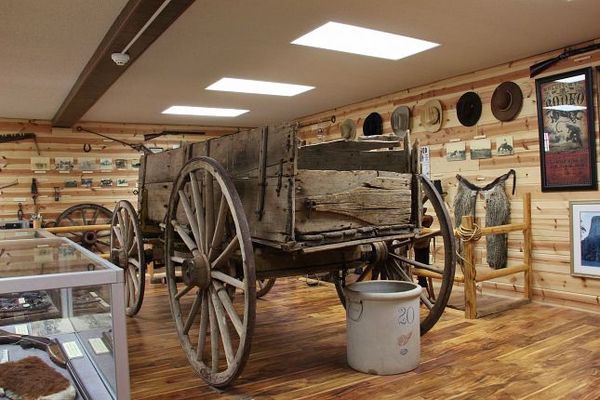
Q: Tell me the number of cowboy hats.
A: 6